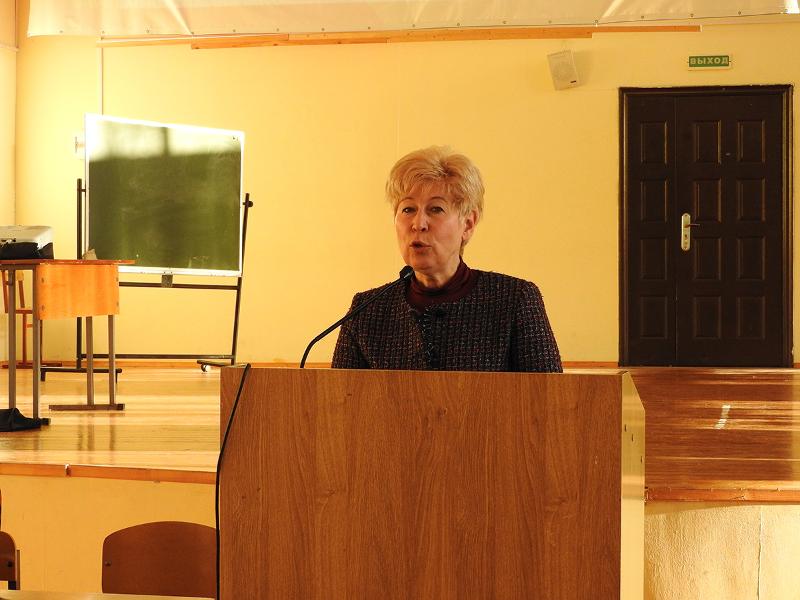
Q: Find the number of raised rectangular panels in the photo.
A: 12